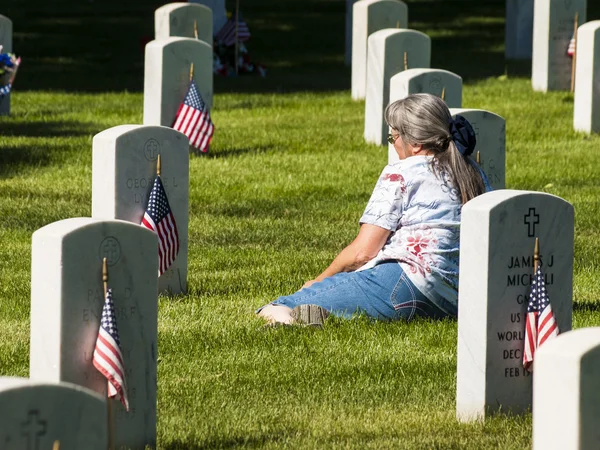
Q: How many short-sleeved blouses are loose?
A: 1